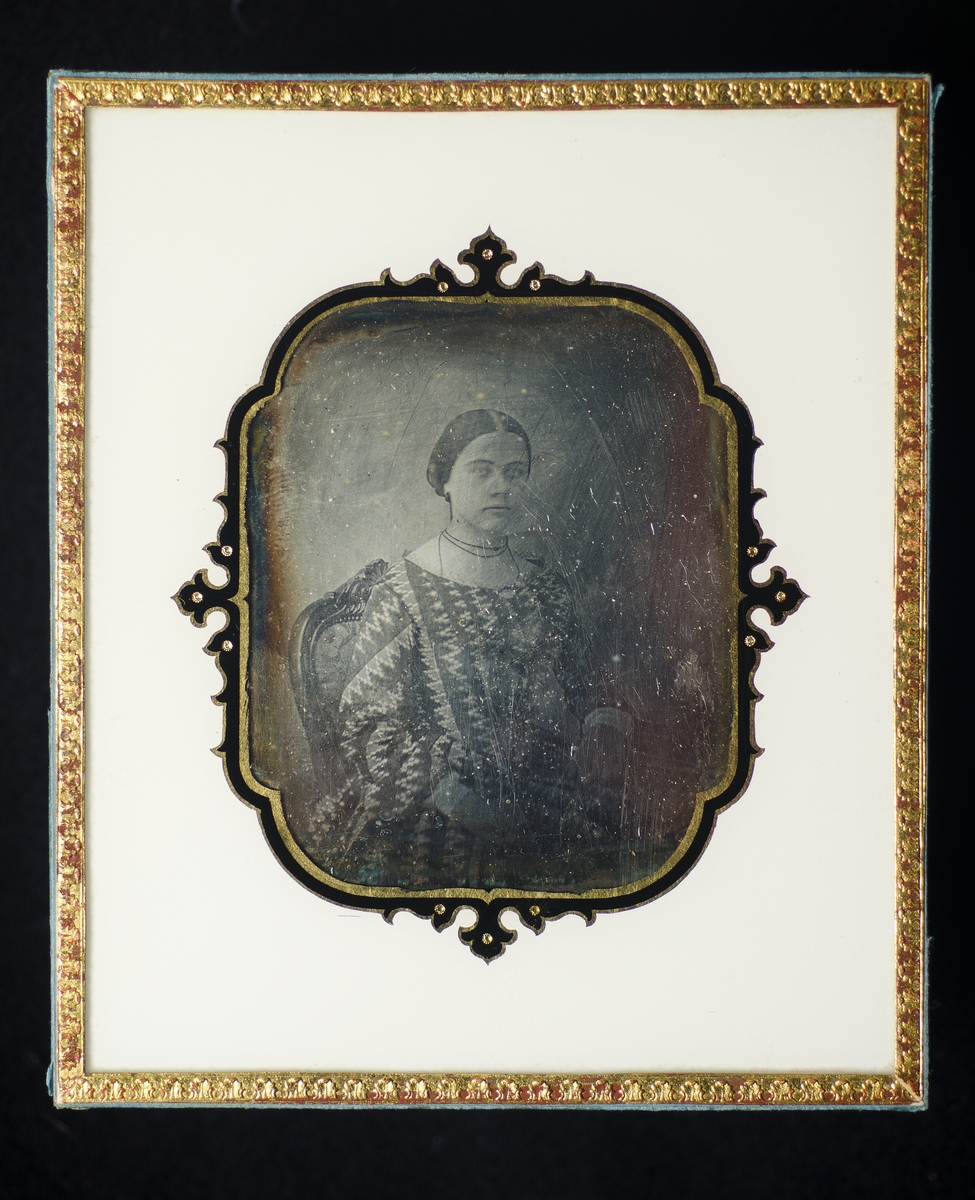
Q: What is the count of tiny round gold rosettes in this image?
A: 12